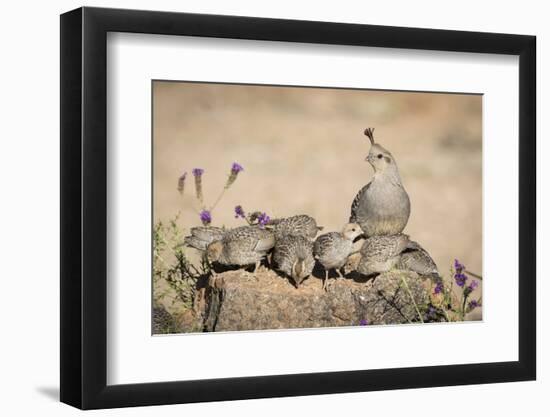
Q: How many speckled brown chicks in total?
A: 7